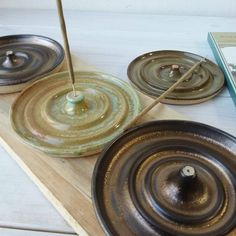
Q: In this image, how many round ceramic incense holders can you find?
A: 4